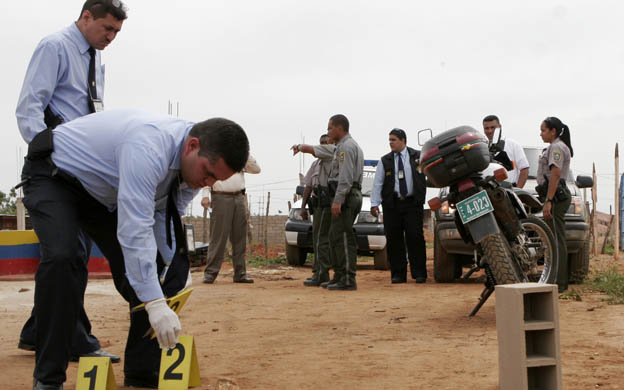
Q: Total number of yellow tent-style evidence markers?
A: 3